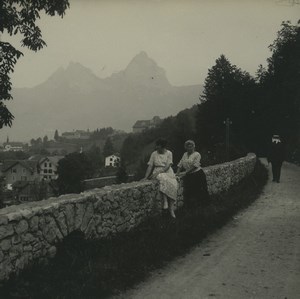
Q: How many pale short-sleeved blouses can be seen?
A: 2